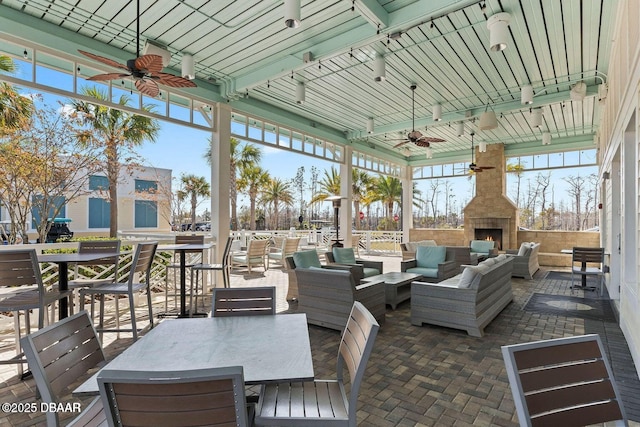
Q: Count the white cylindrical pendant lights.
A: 13